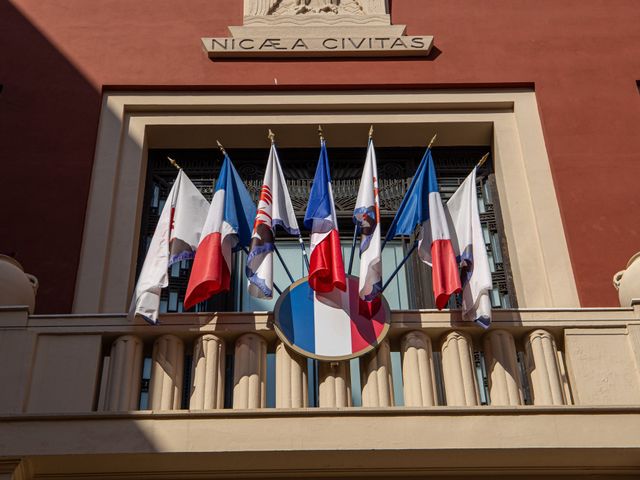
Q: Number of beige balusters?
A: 11